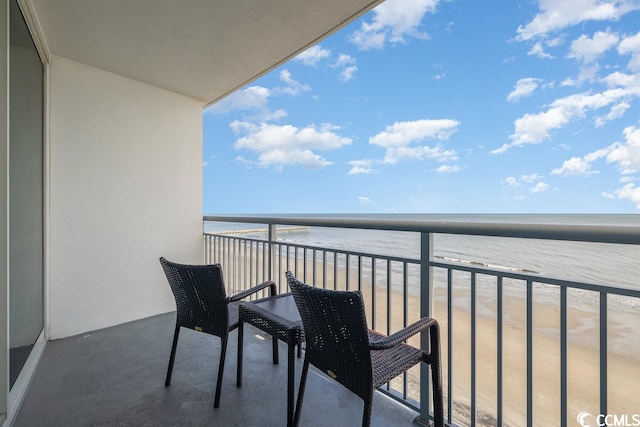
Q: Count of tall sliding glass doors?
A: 1